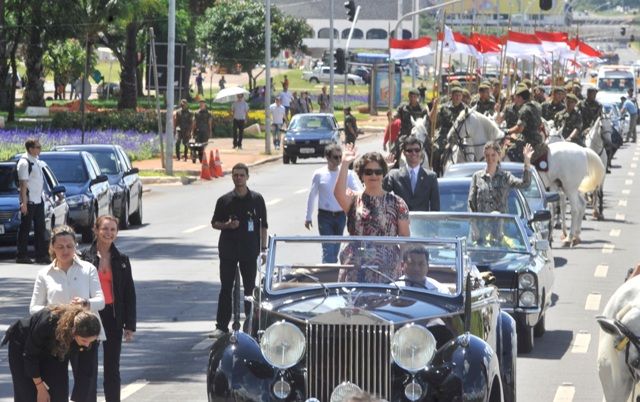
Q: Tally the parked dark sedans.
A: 3